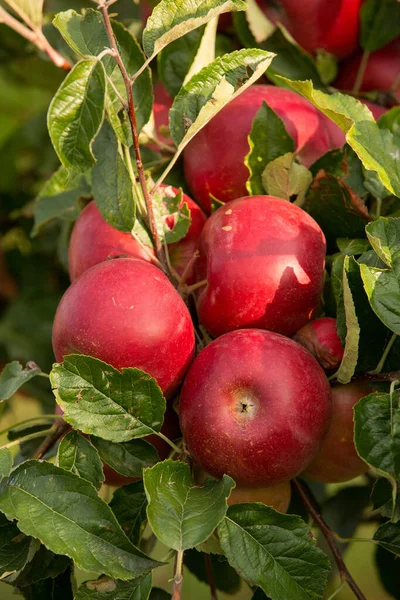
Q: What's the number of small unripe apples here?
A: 1